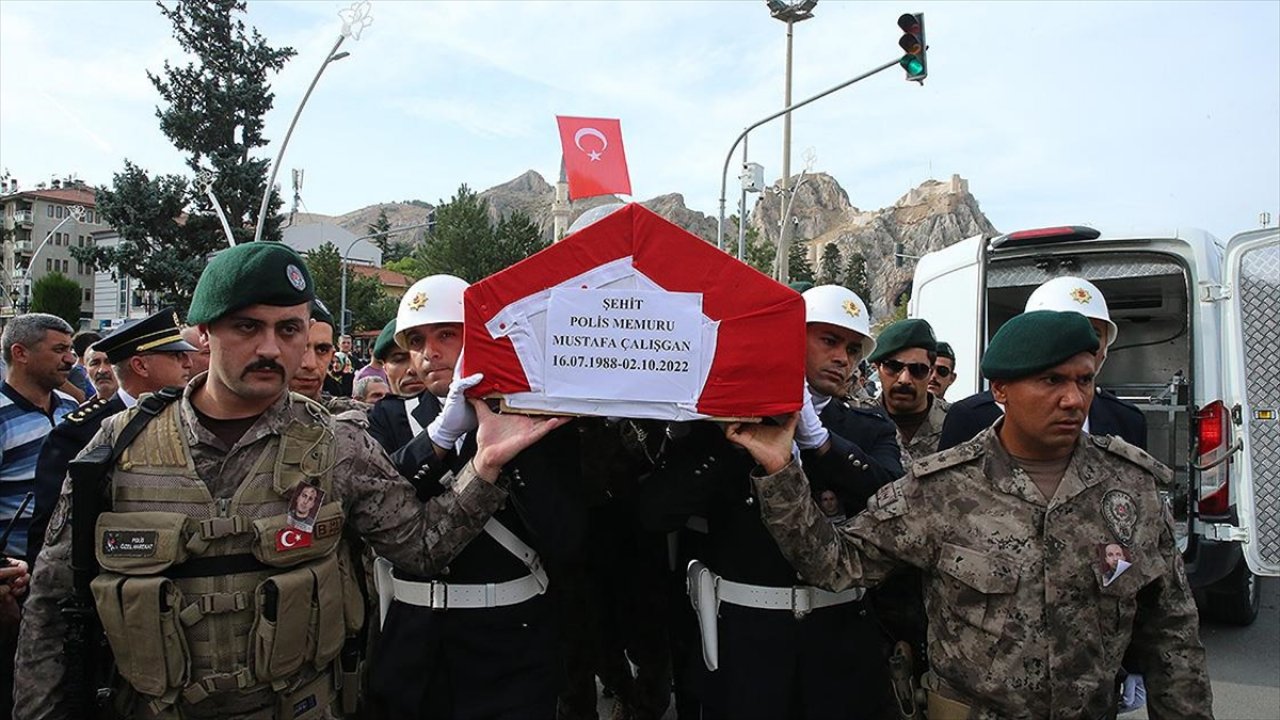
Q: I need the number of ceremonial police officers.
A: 3